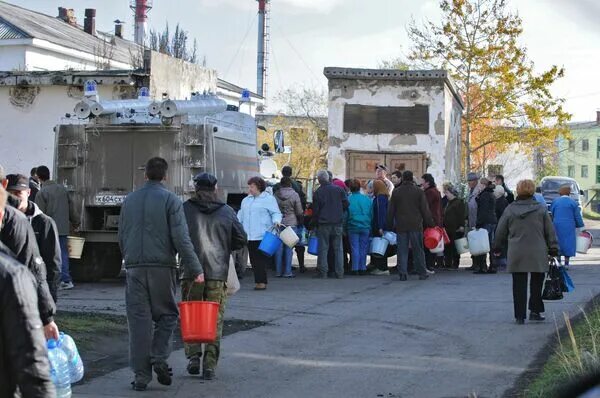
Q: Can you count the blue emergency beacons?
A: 3